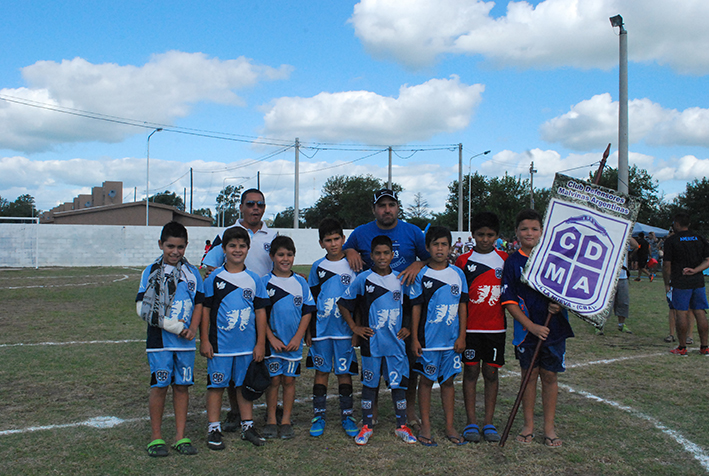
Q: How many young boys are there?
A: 8